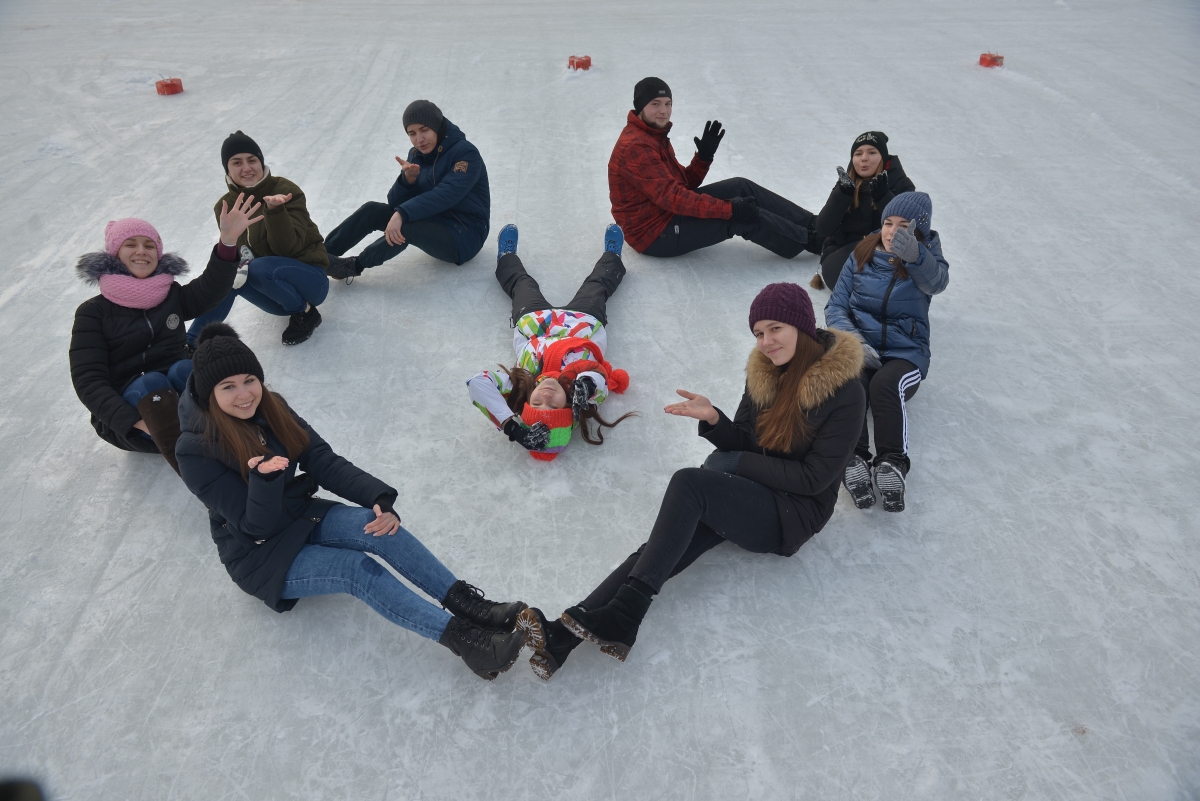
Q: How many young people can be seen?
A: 9